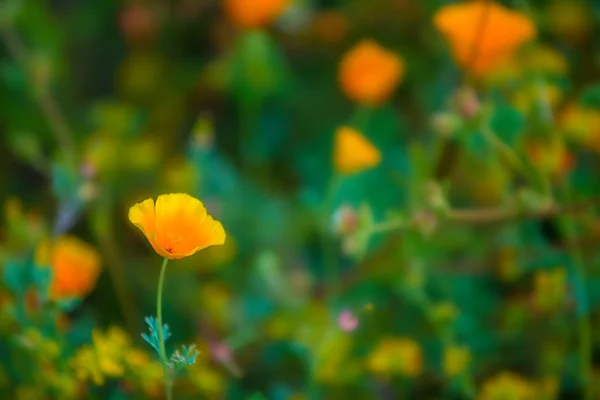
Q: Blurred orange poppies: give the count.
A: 5